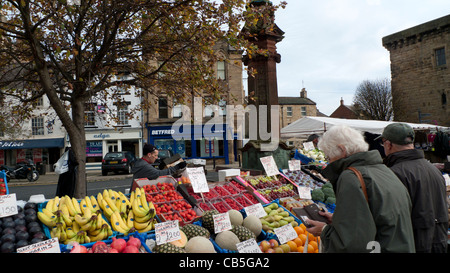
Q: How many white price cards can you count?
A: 12